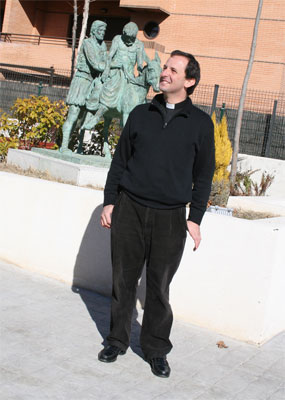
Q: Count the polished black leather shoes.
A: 2